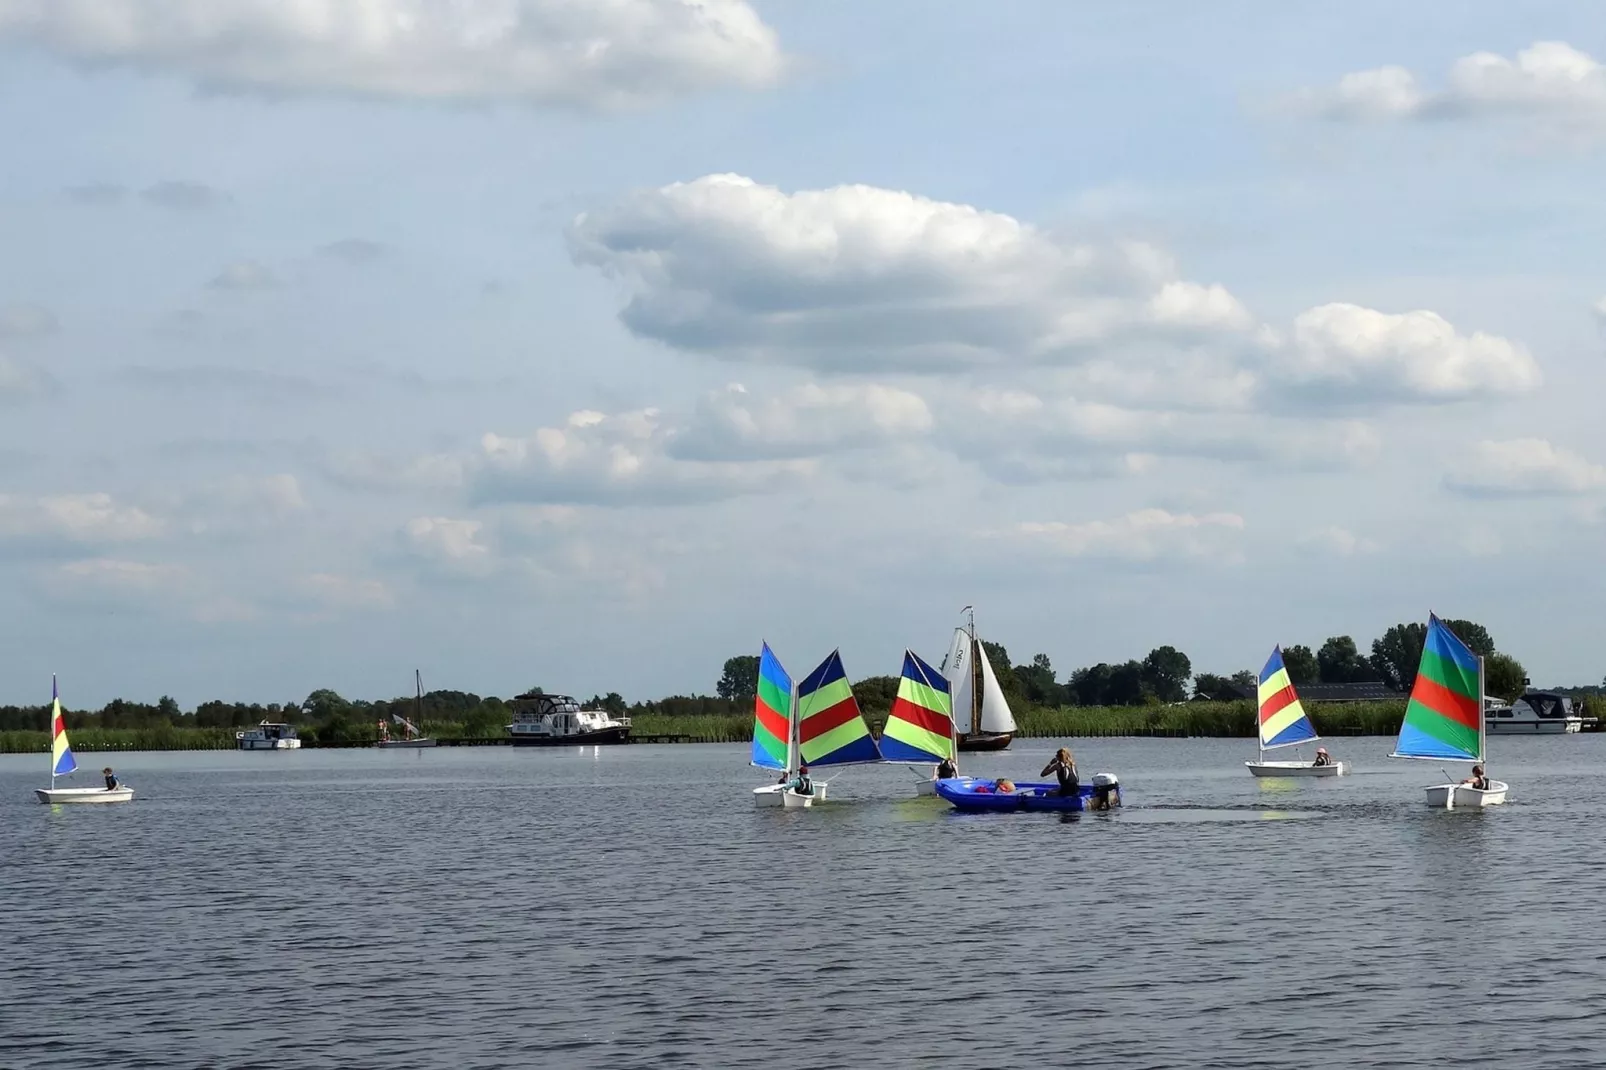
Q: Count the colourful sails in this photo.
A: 6